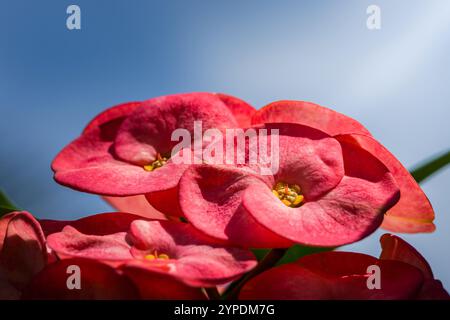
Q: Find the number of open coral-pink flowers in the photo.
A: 3